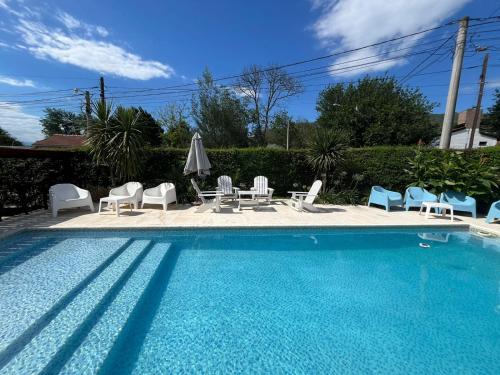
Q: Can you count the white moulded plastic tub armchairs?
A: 3